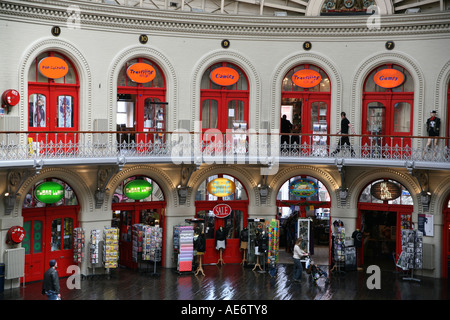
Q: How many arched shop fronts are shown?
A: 10